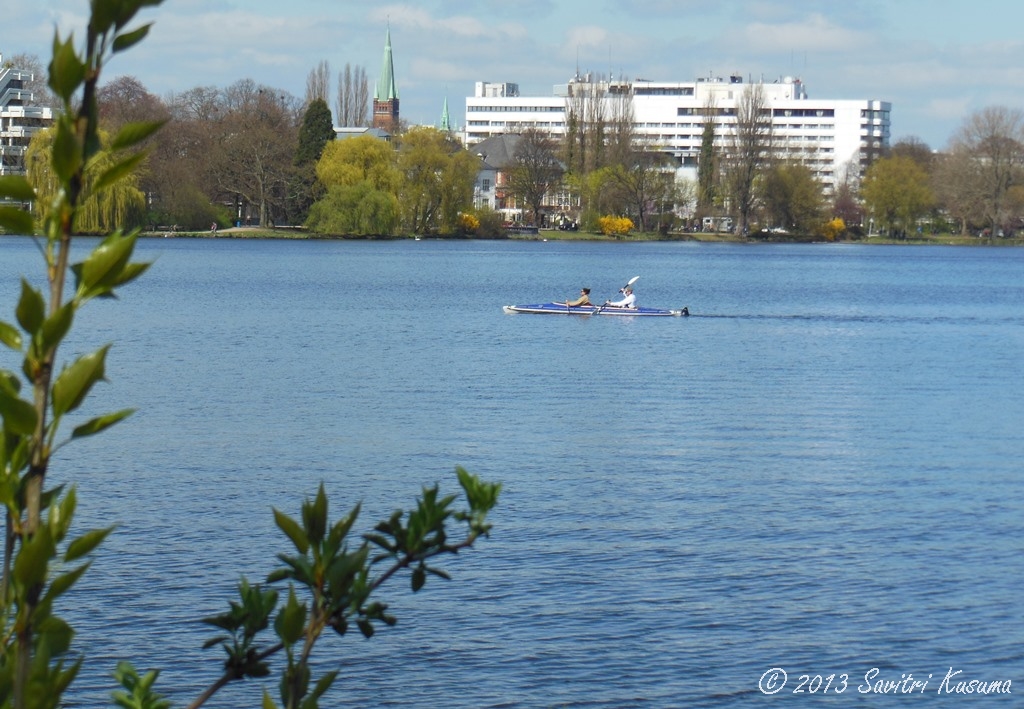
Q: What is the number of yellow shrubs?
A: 3